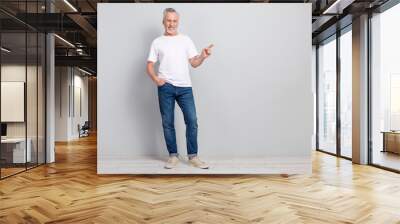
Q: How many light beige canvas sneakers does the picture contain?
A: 2